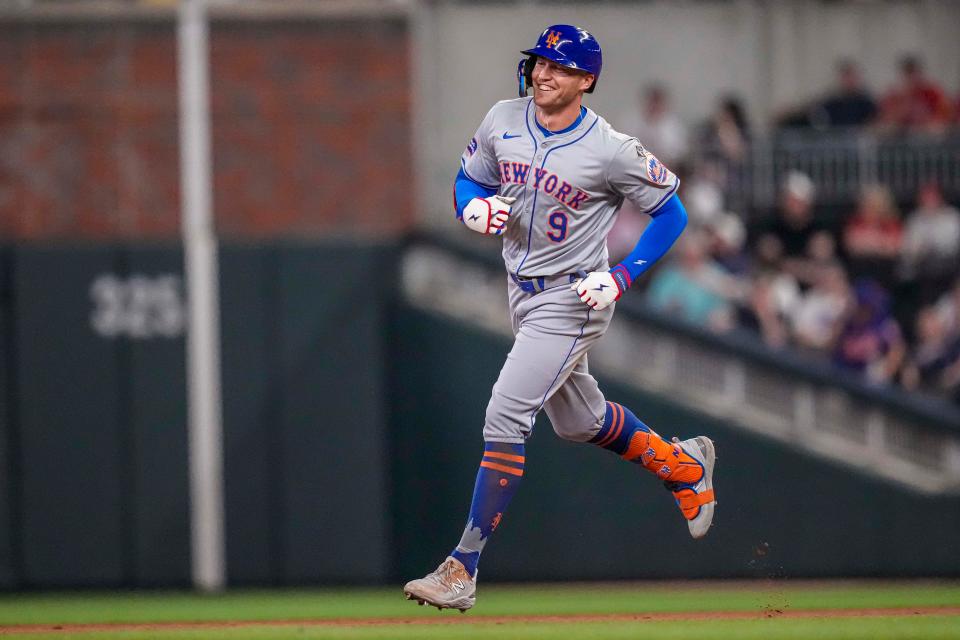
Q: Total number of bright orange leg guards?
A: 1